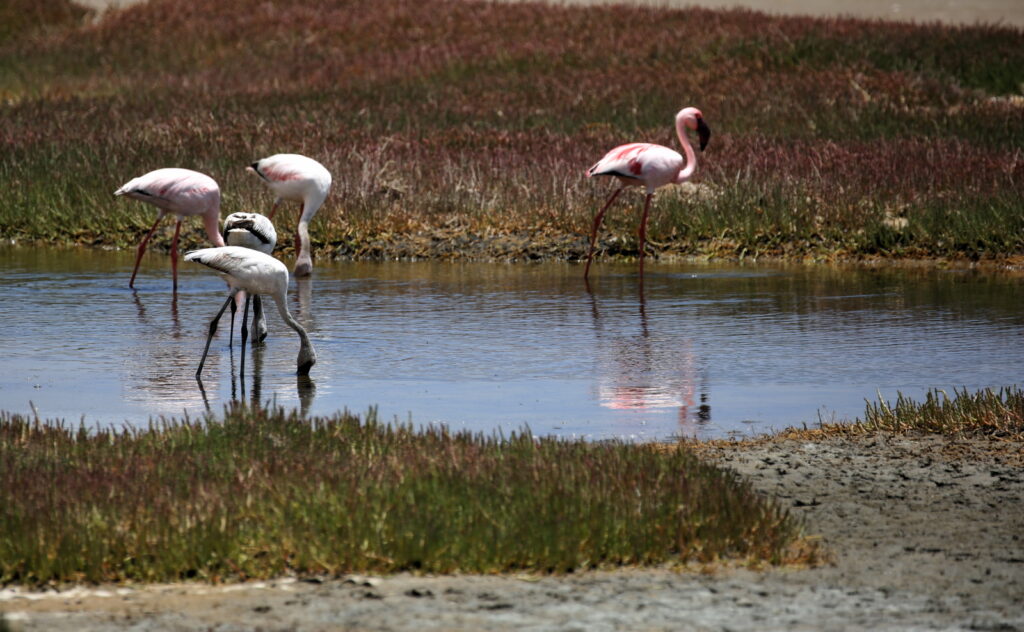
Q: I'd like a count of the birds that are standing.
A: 5